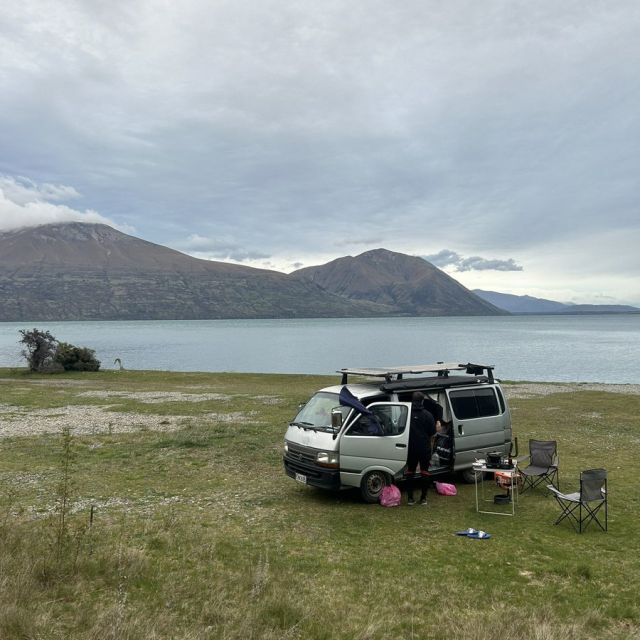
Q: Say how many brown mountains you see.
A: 2